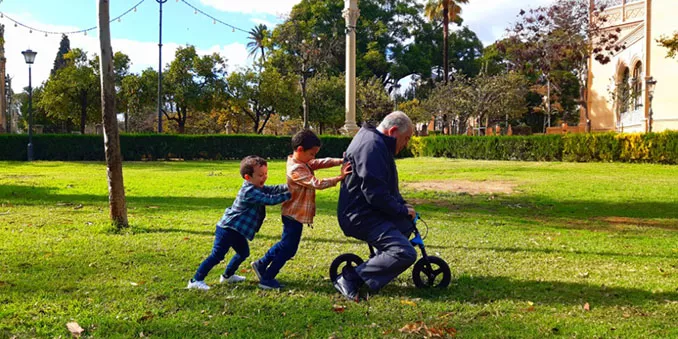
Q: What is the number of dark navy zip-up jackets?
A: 1